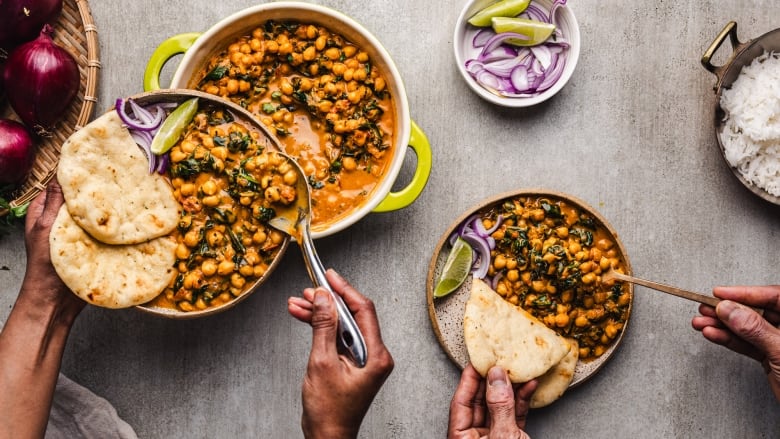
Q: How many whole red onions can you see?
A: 3